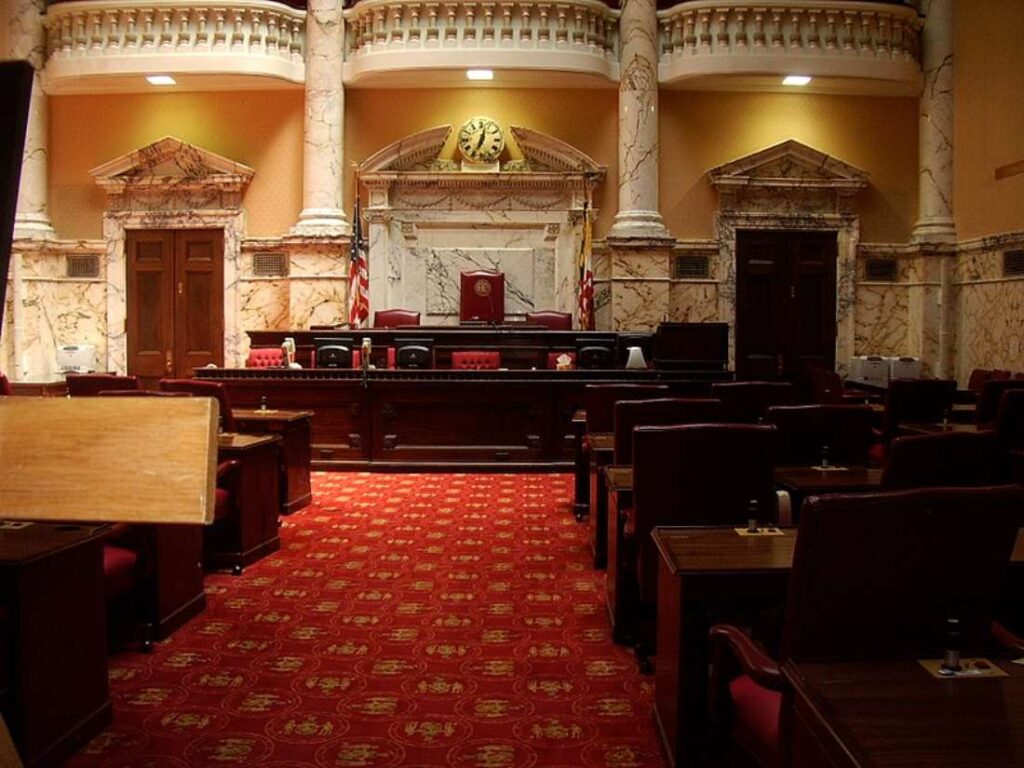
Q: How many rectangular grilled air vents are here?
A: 5